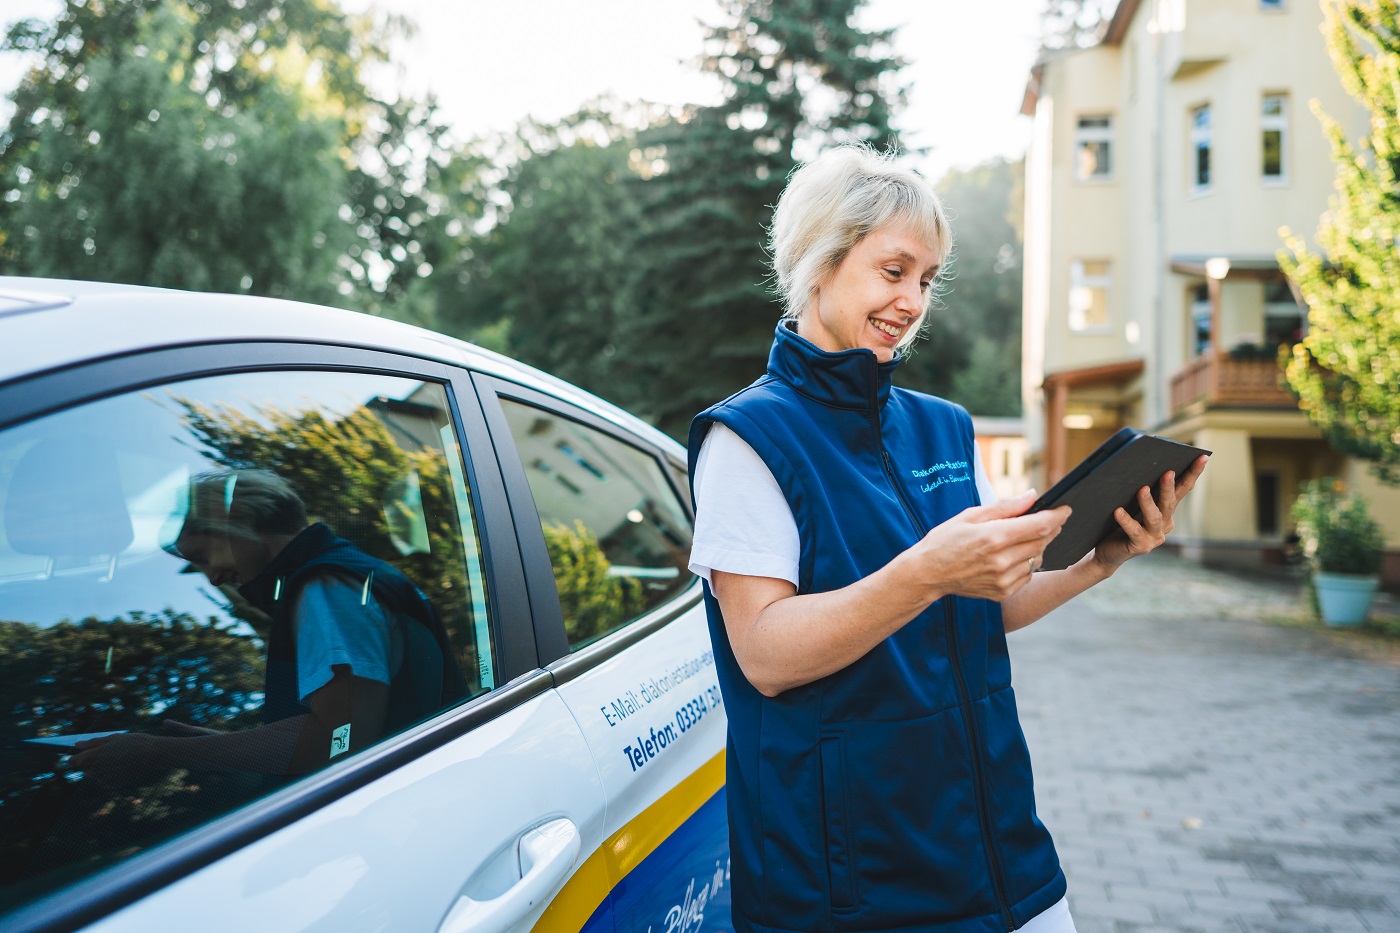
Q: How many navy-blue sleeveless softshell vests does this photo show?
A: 1